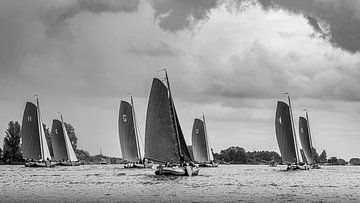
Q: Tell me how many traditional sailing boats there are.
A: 7